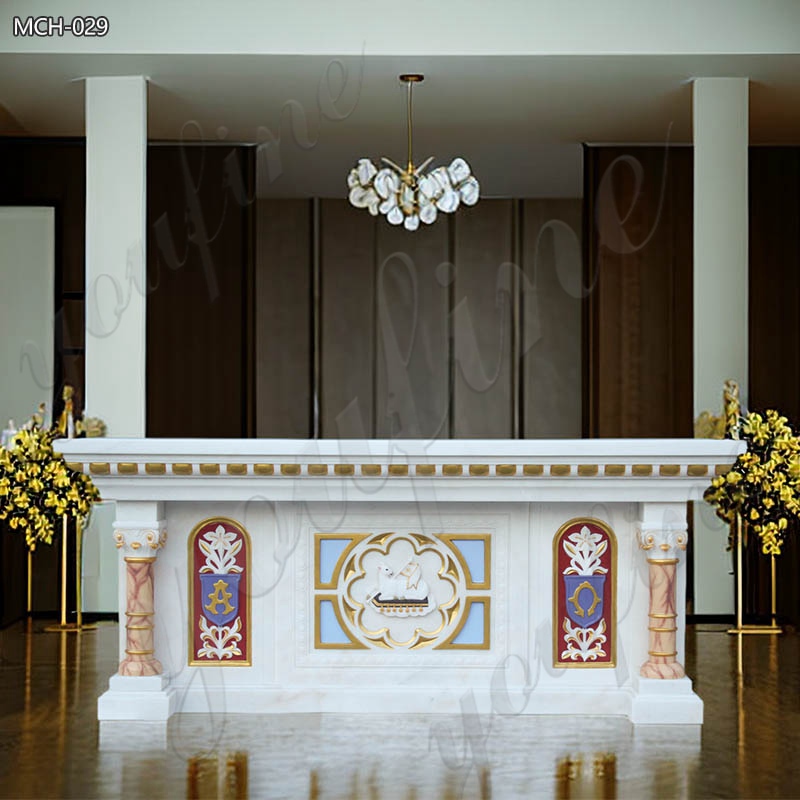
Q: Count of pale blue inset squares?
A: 4